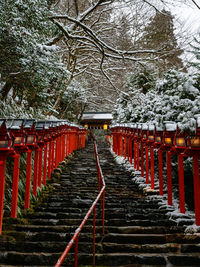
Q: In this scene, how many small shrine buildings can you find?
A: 1